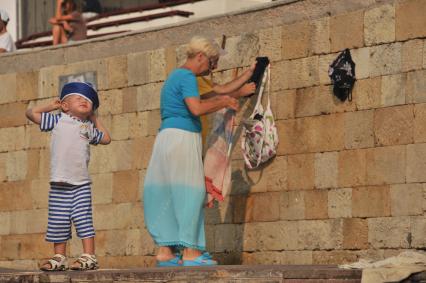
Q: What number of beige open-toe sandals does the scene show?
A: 2